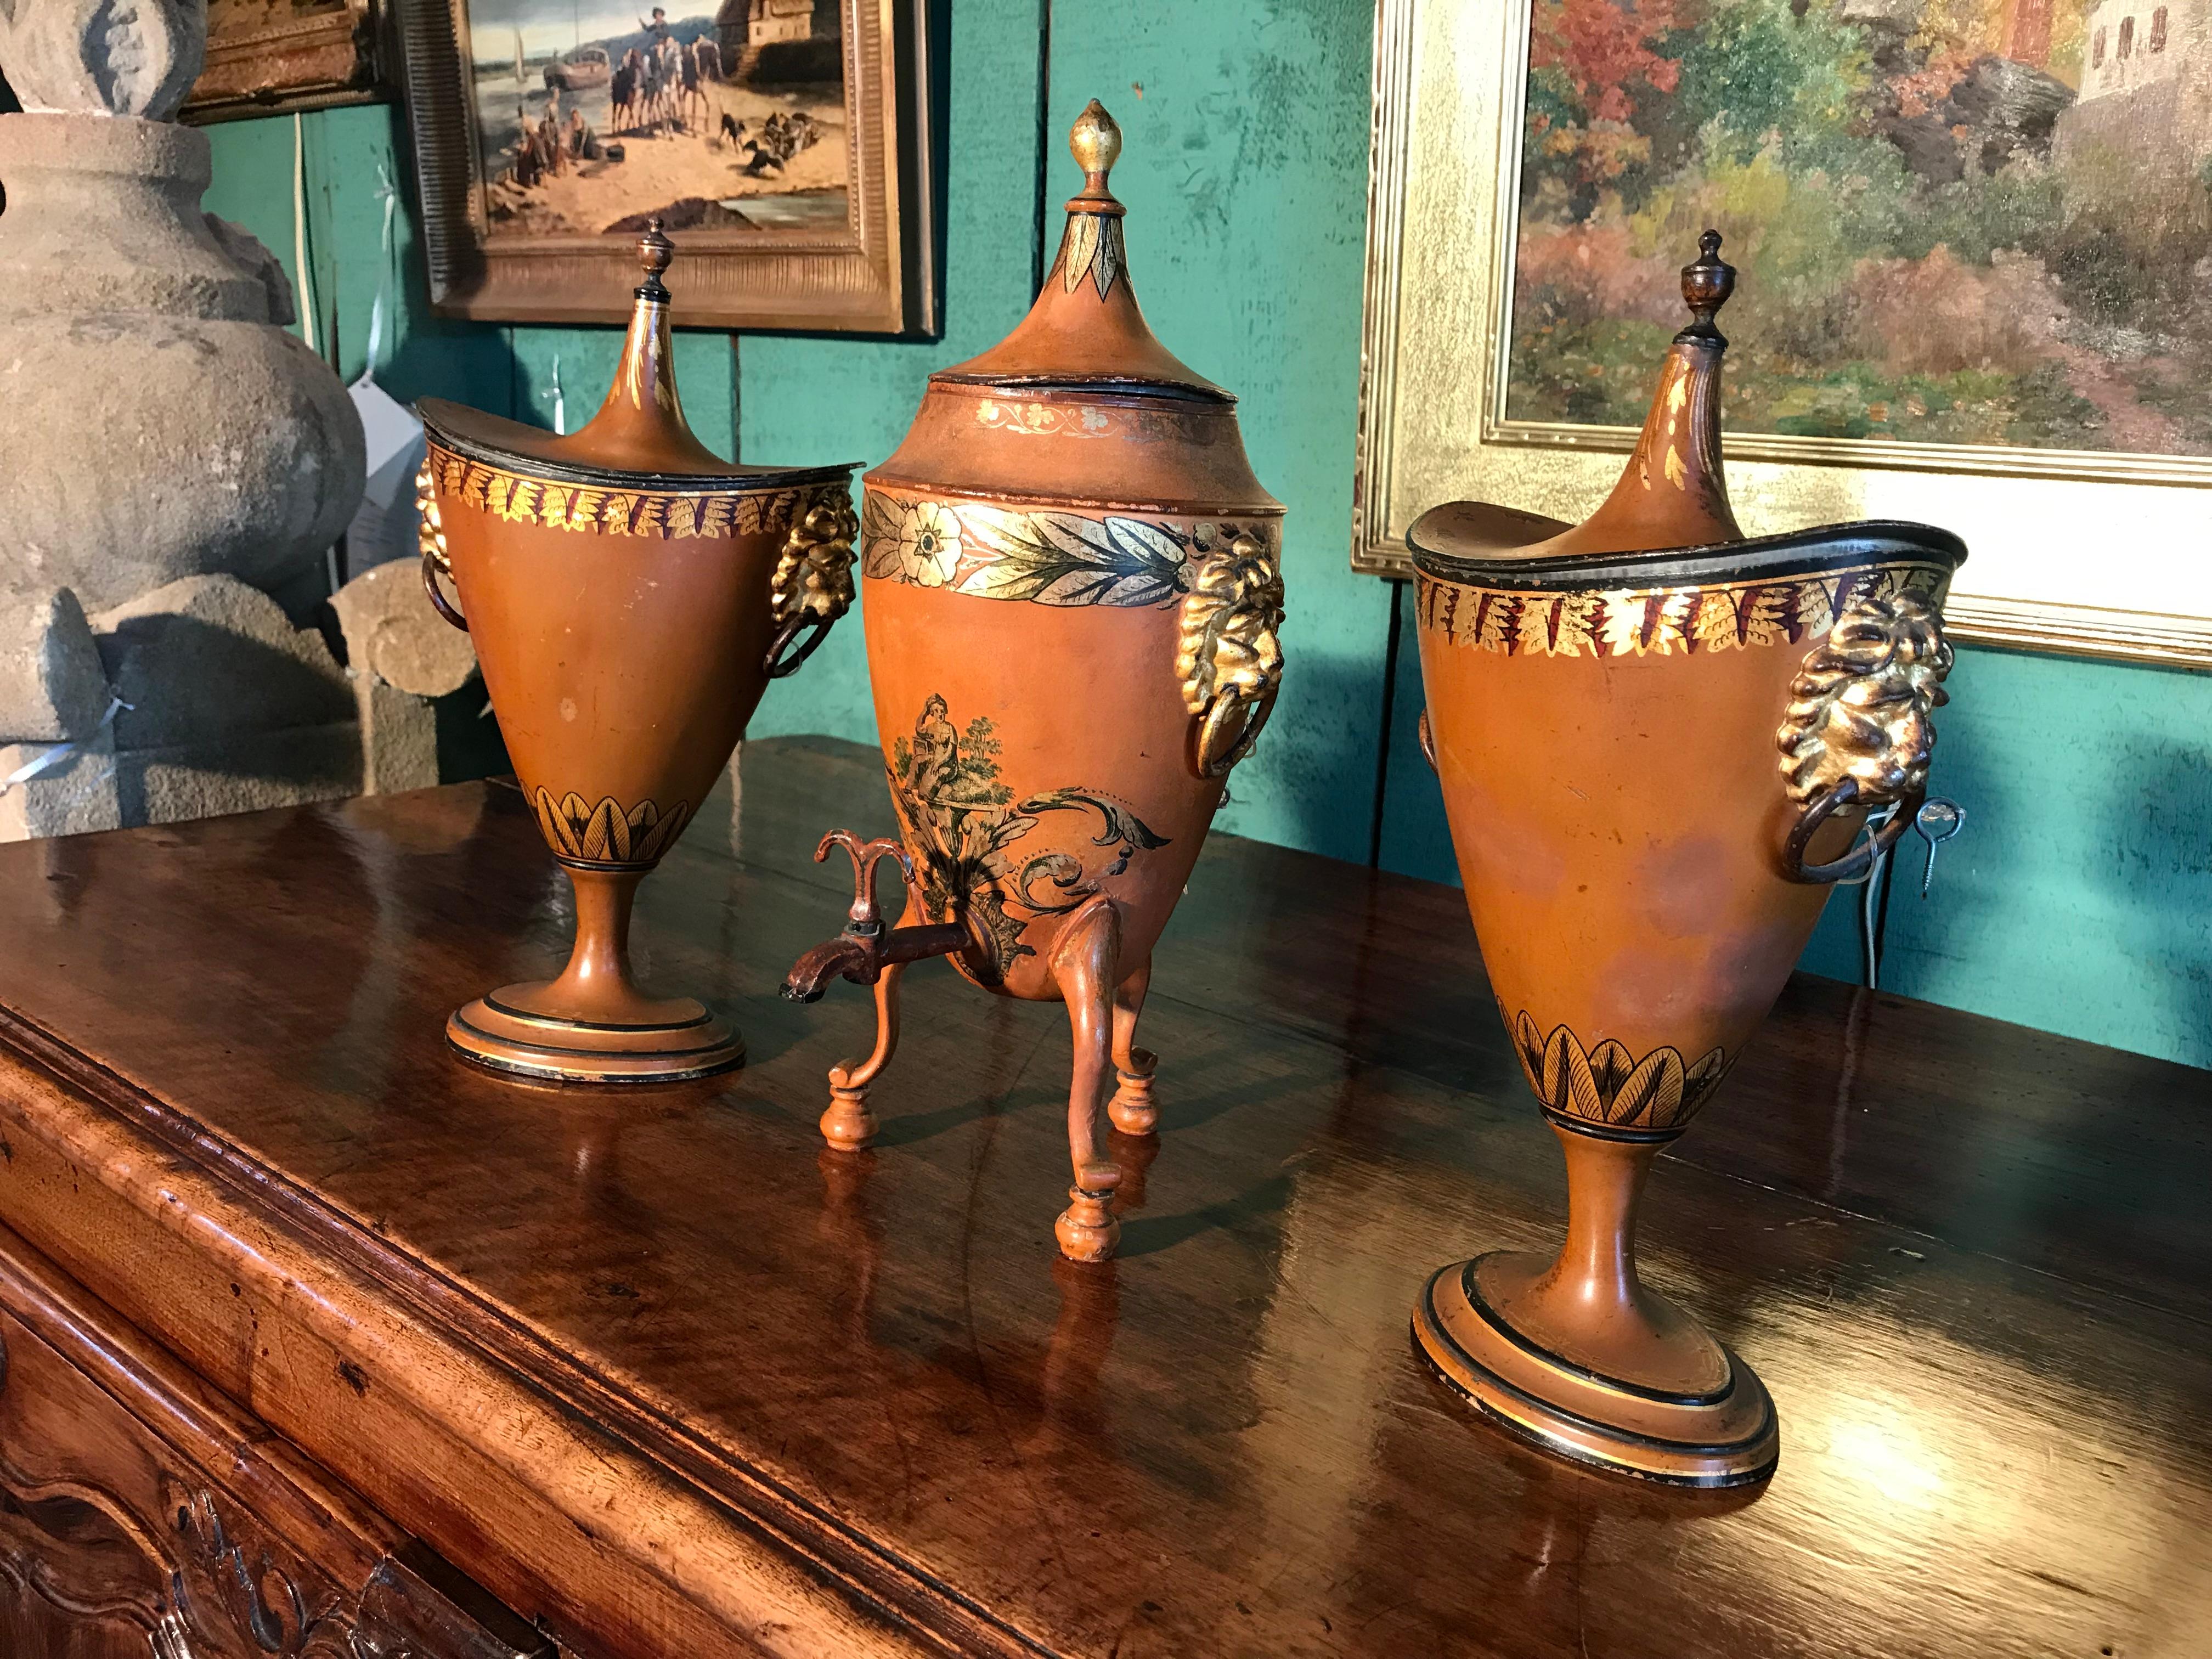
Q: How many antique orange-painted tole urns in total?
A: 3